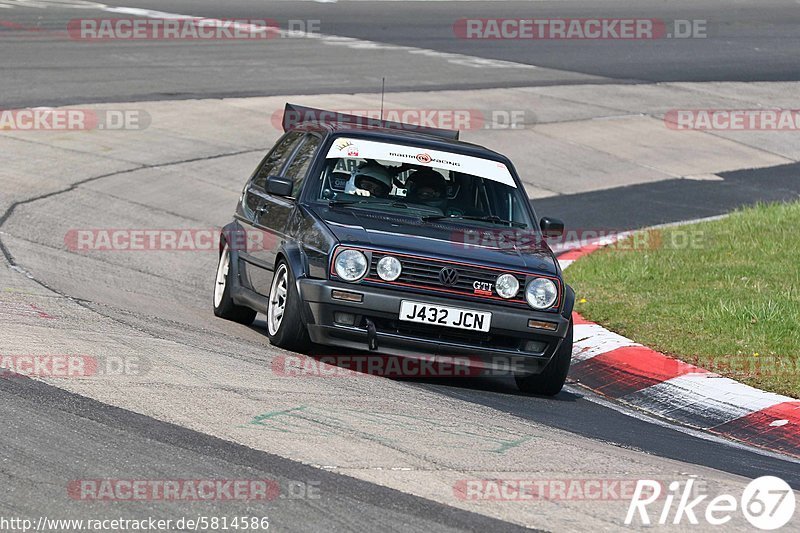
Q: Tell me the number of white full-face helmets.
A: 1